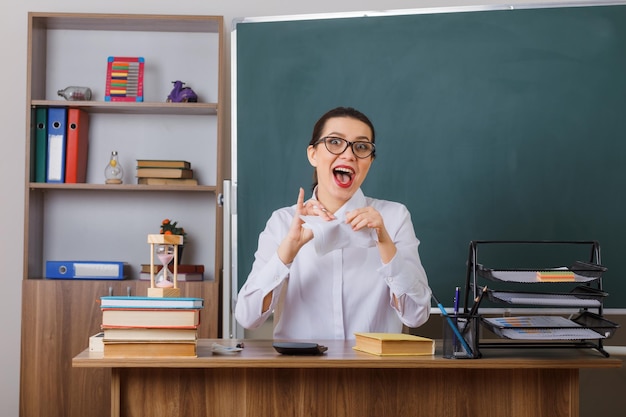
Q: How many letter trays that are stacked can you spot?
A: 3